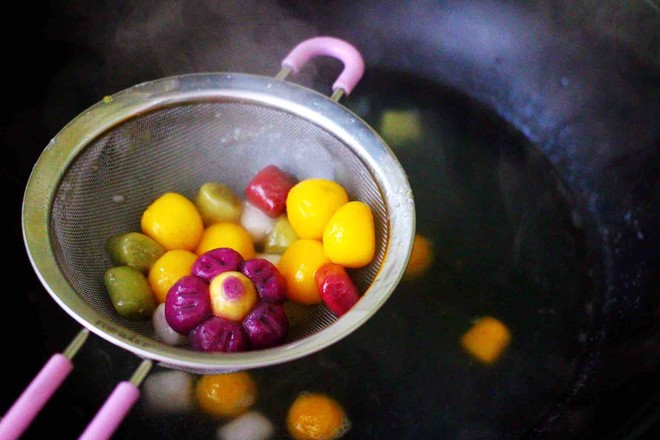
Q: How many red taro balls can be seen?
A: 2